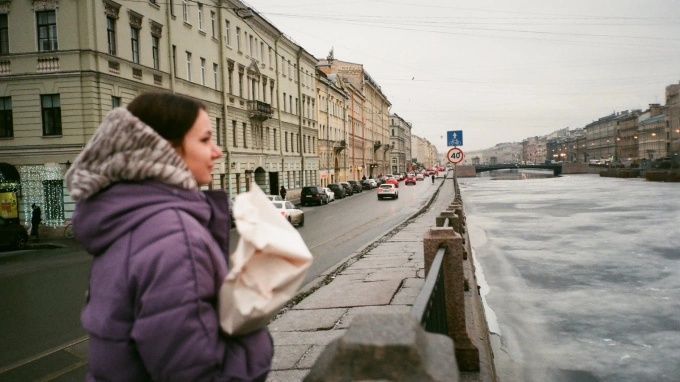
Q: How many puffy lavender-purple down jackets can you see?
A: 1